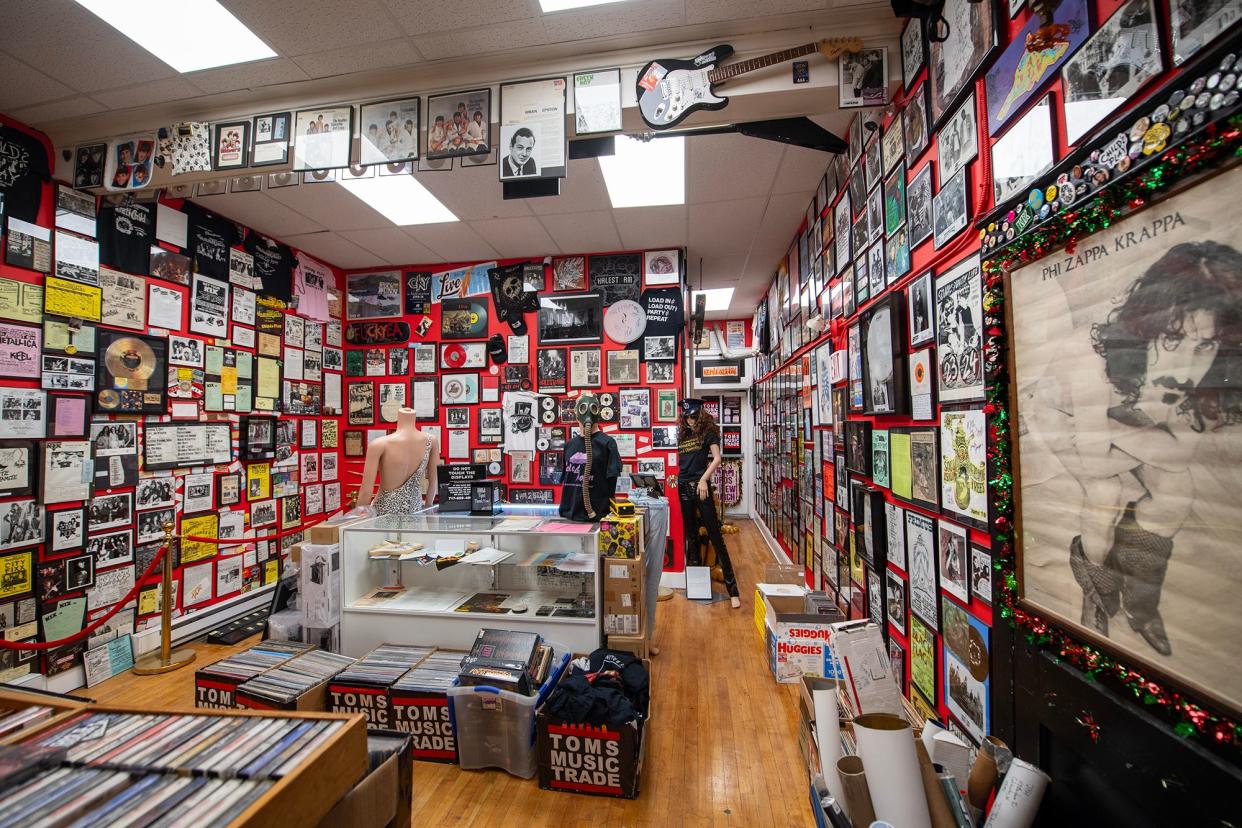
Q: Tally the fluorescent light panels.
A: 5